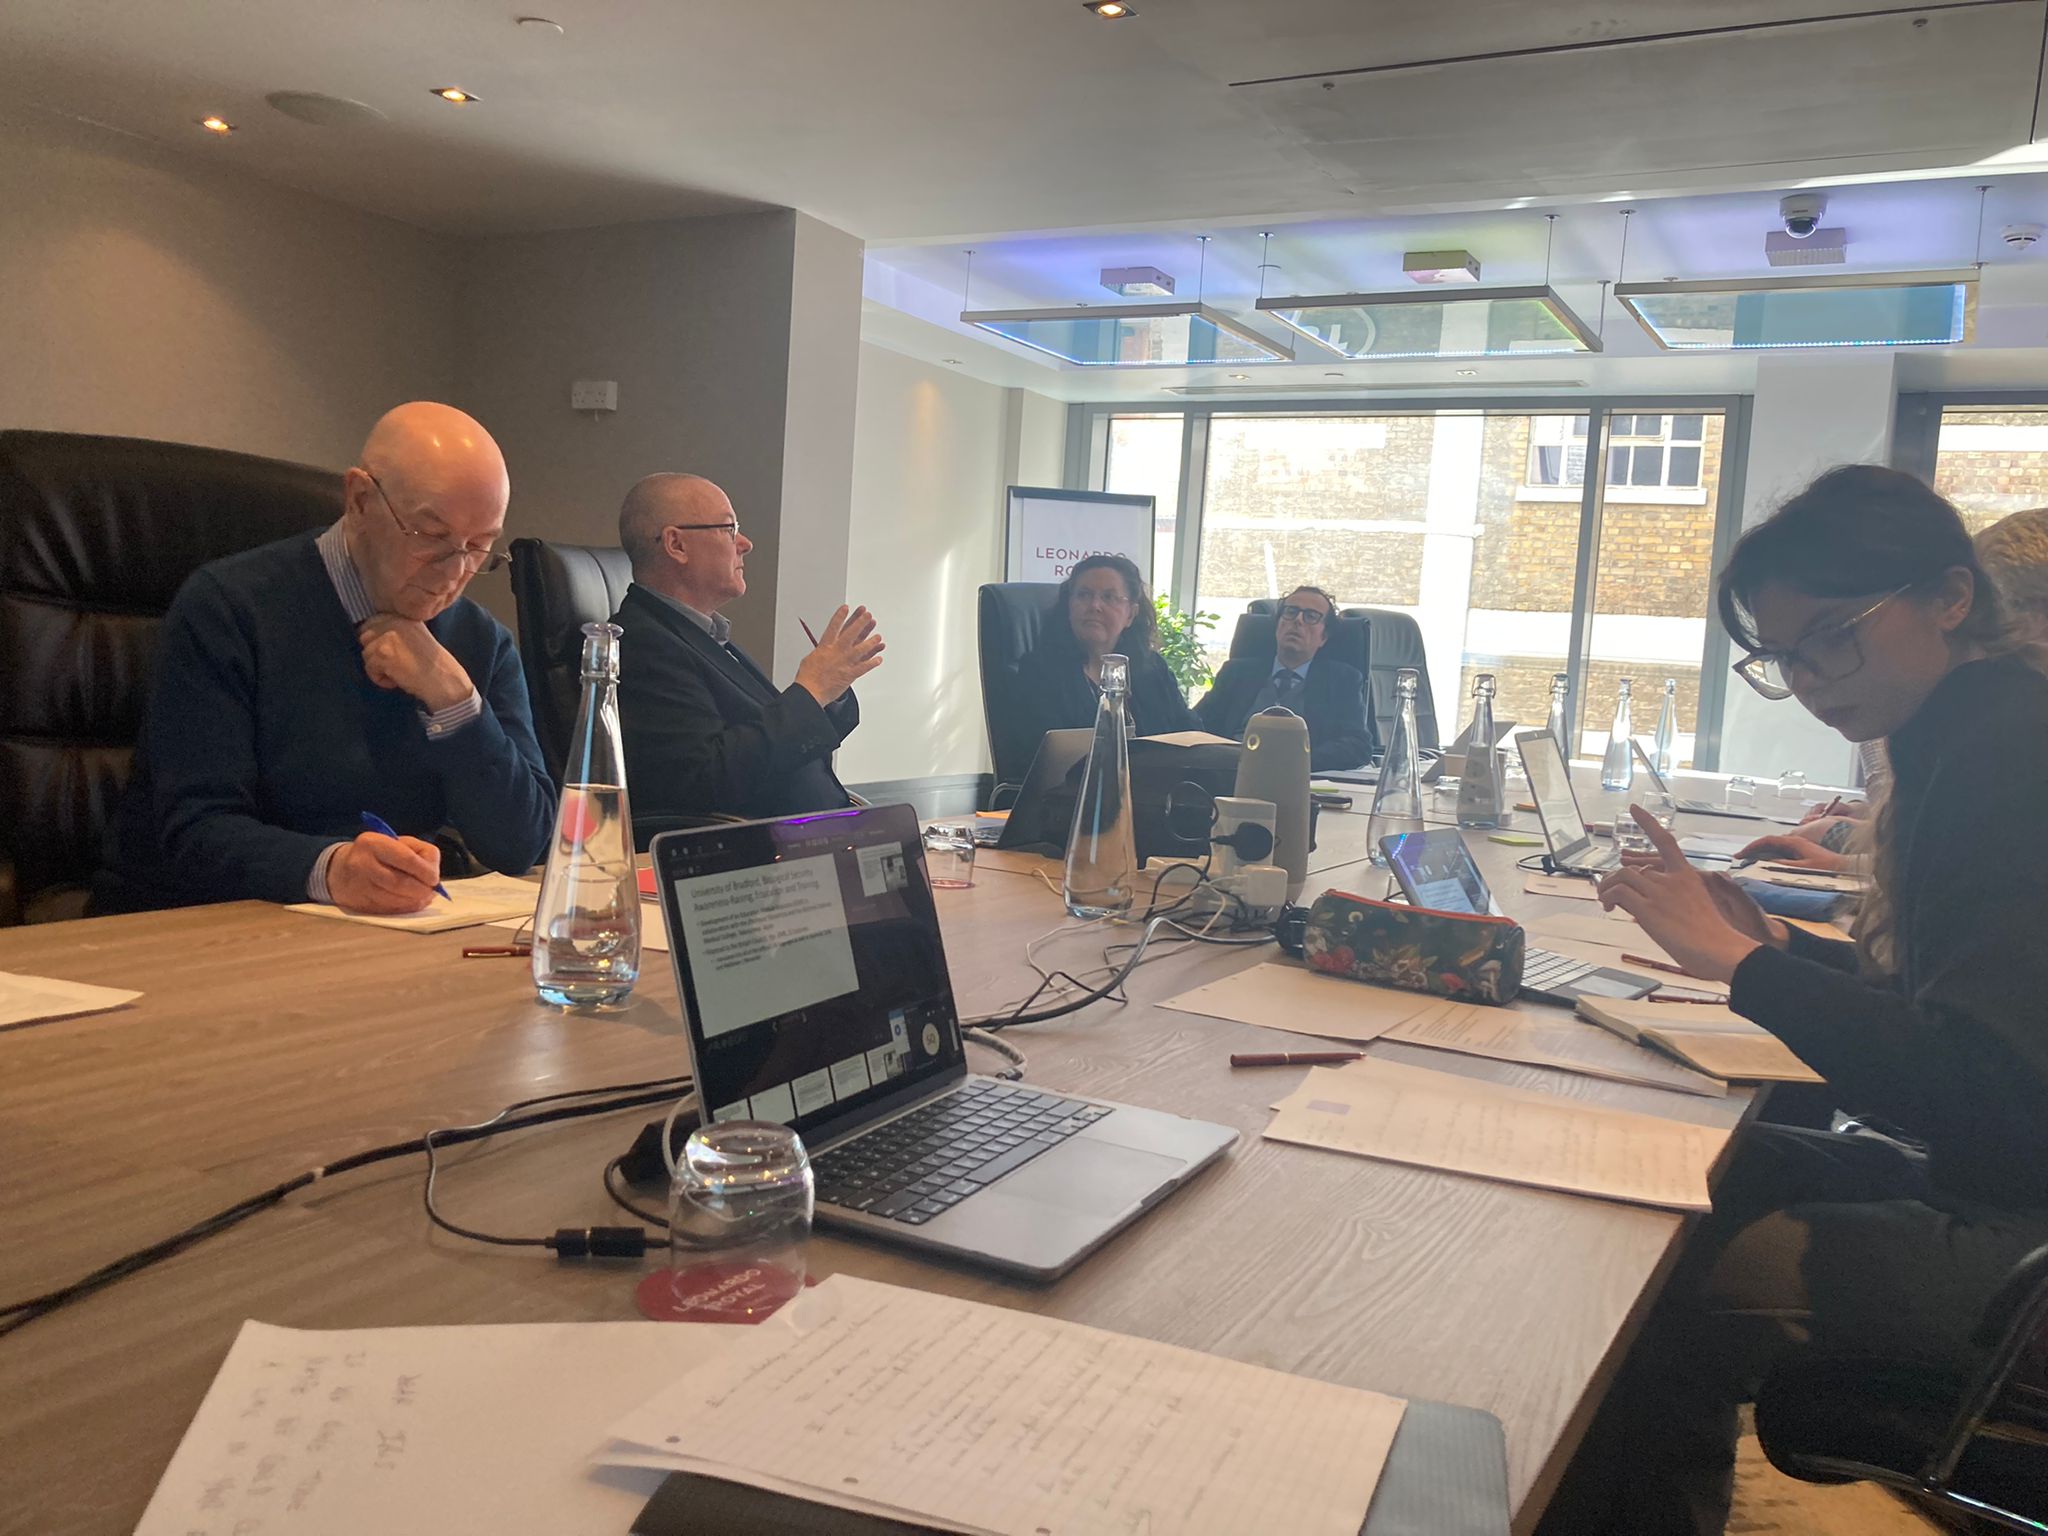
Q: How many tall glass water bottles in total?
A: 7